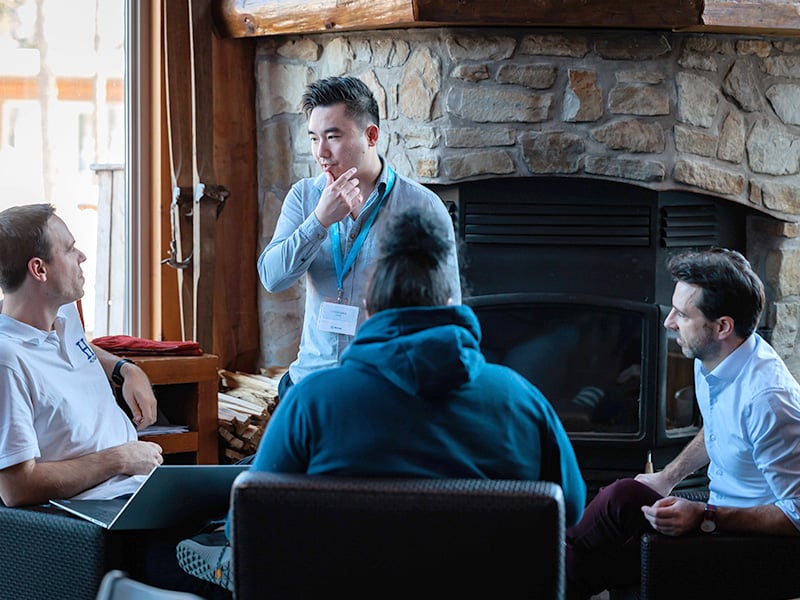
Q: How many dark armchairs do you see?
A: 3